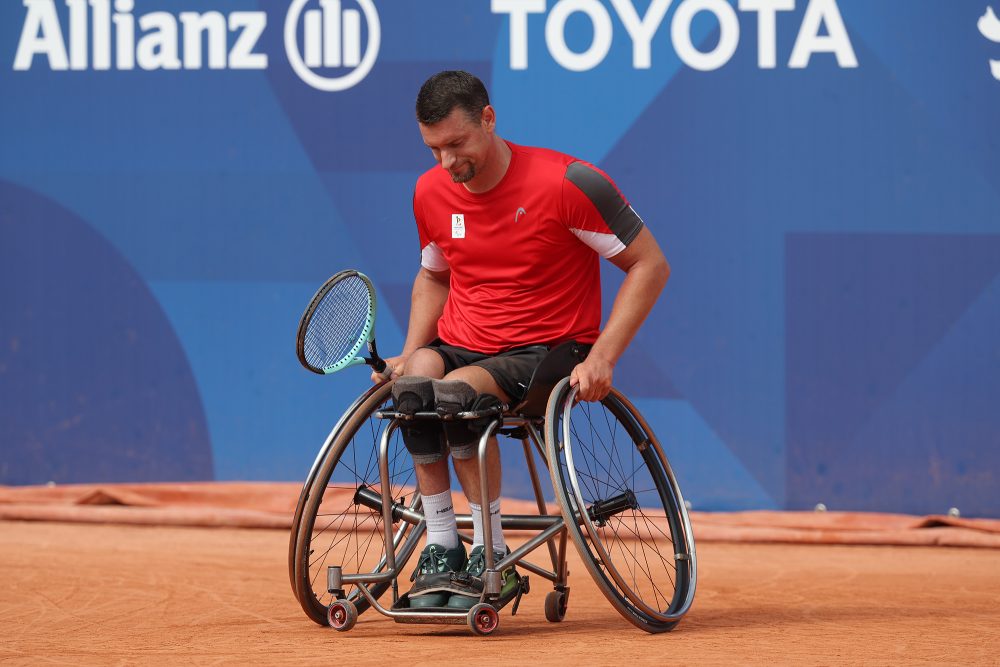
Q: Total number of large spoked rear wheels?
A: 2